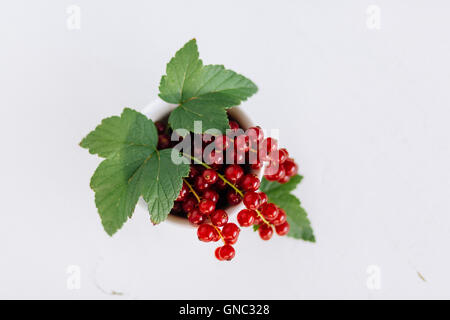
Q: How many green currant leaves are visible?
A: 3